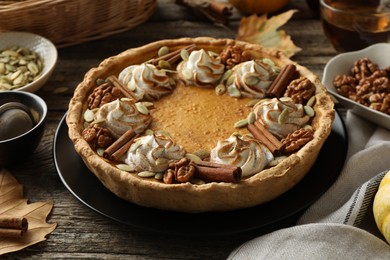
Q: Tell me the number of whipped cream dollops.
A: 7